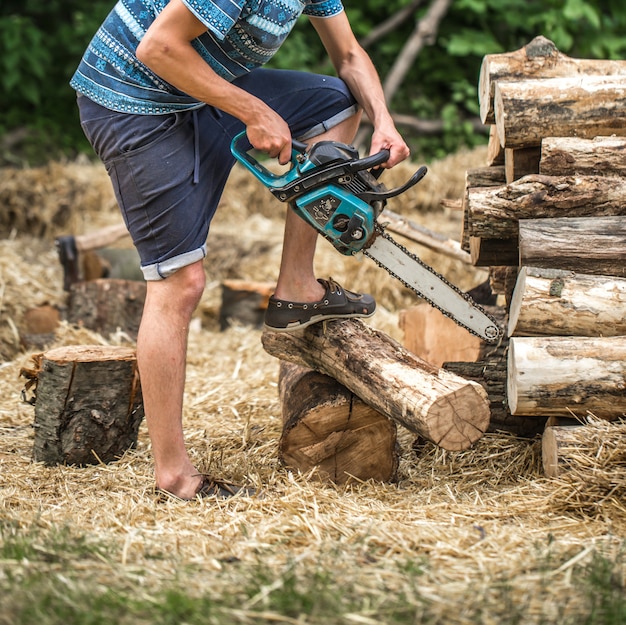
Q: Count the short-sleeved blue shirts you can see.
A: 1